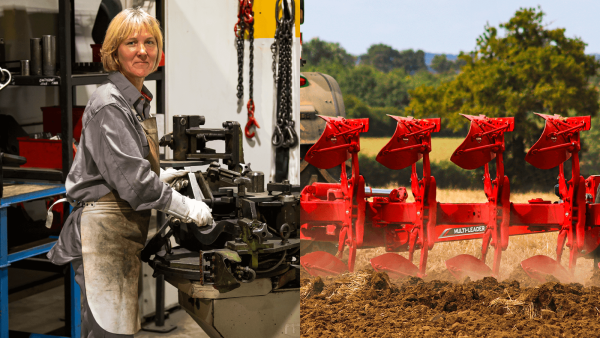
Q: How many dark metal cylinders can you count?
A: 3